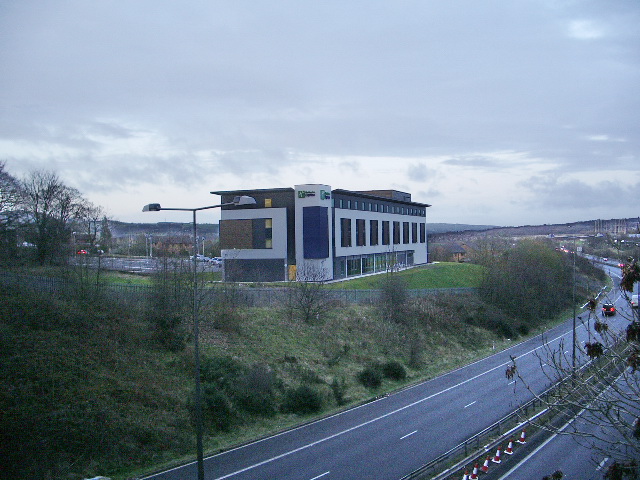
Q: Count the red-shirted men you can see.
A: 0